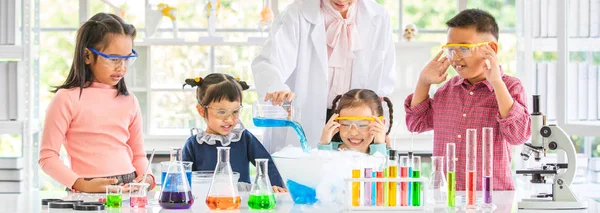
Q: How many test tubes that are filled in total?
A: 12